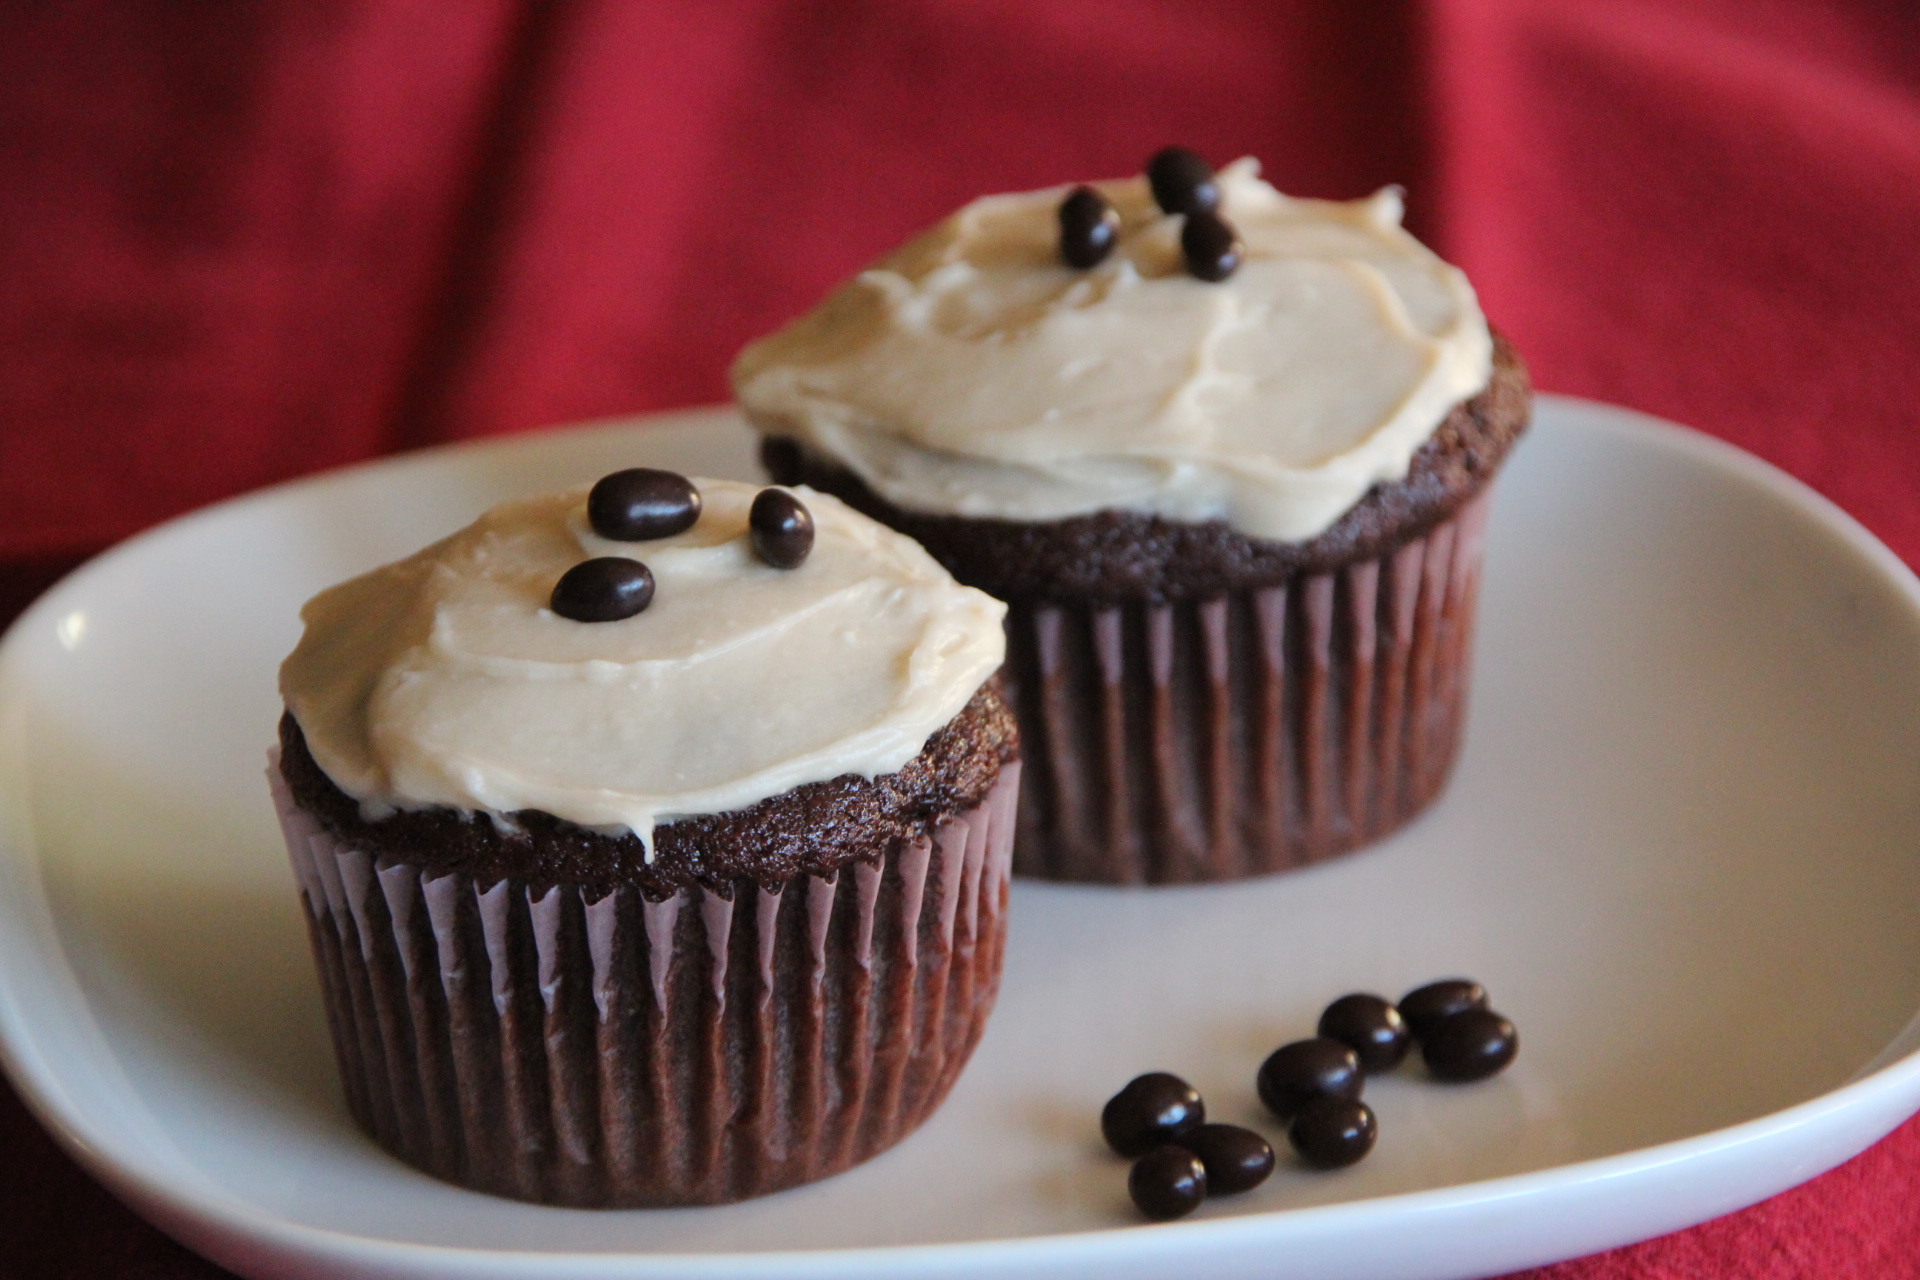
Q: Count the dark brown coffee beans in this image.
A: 14